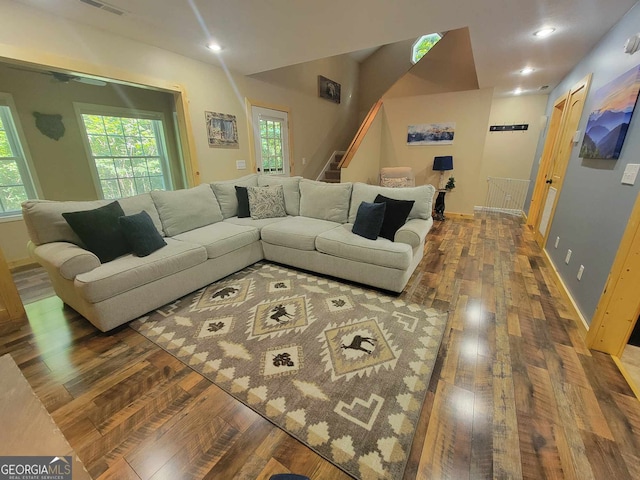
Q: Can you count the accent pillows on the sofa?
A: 6